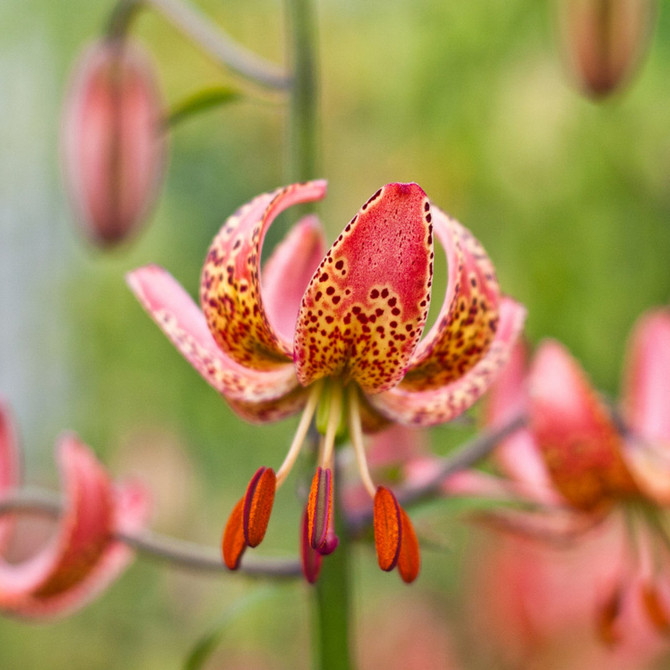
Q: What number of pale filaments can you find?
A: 3